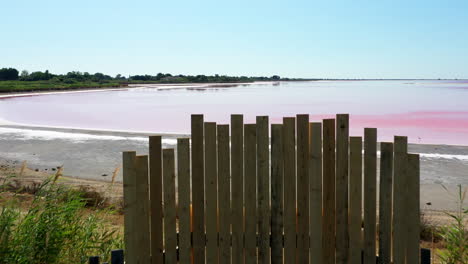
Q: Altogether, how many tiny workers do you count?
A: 0